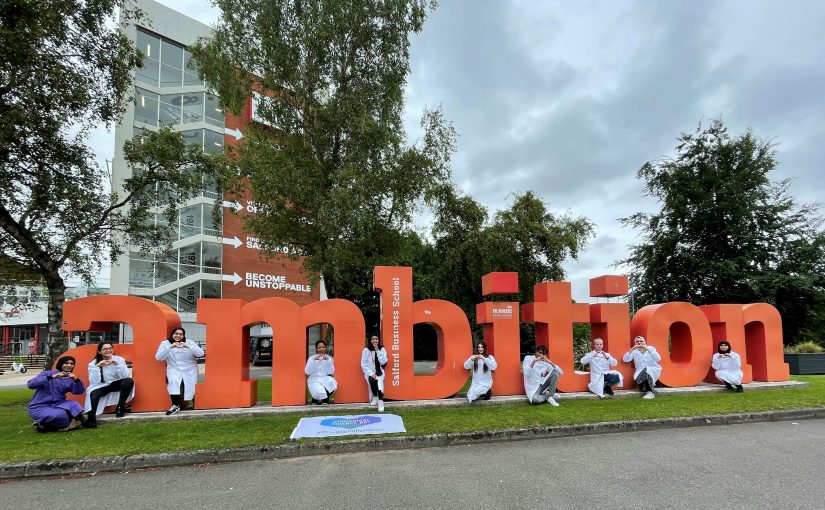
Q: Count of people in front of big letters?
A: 10